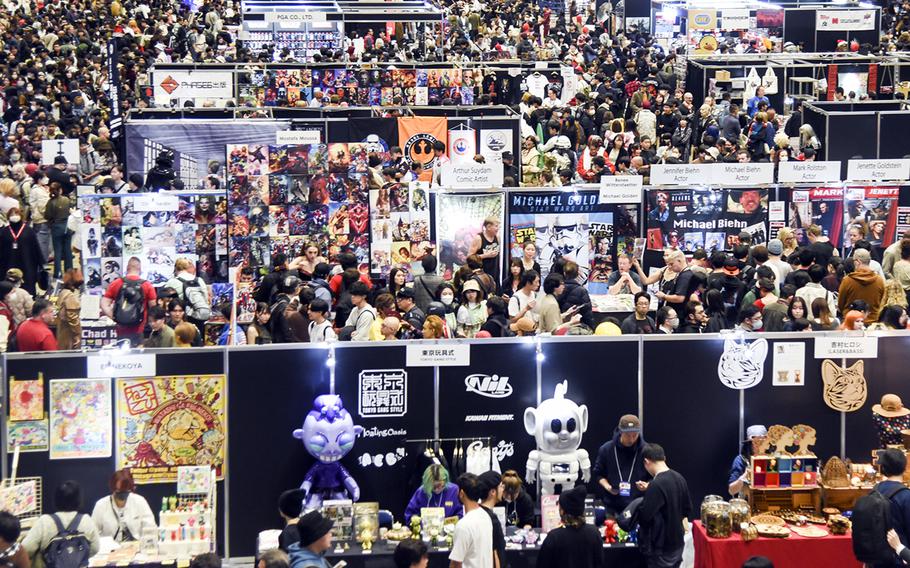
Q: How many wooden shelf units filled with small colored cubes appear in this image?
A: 1